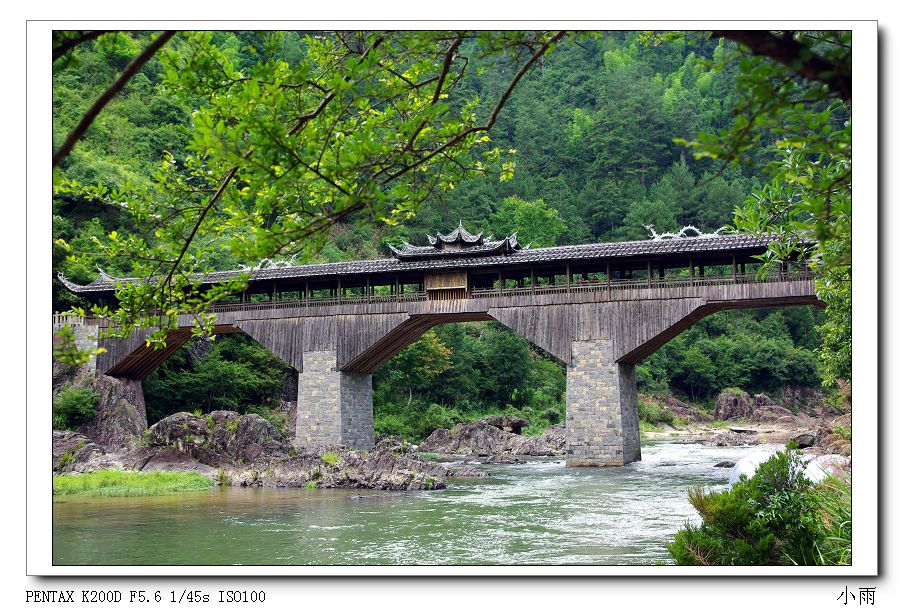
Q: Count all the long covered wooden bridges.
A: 1